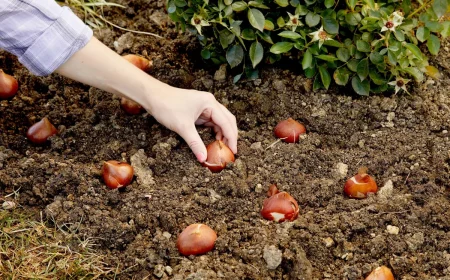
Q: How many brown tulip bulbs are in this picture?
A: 11